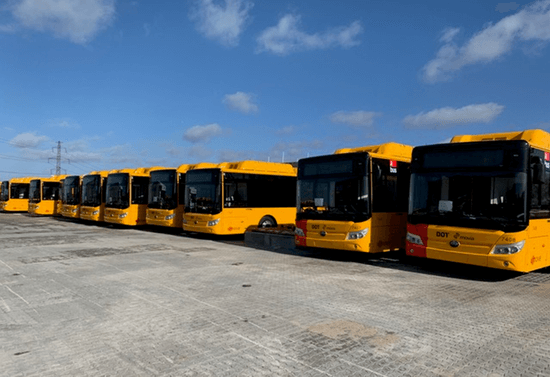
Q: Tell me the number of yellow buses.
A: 9